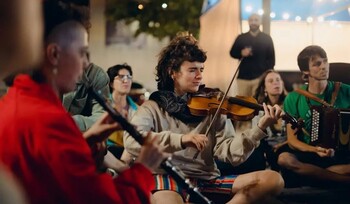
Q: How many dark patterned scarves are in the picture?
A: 1